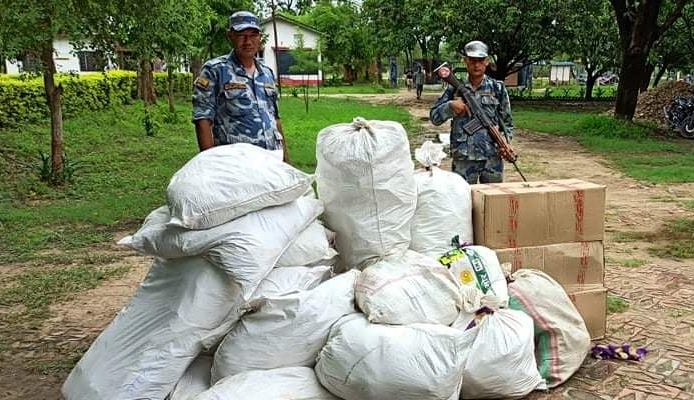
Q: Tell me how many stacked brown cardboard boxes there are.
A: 3